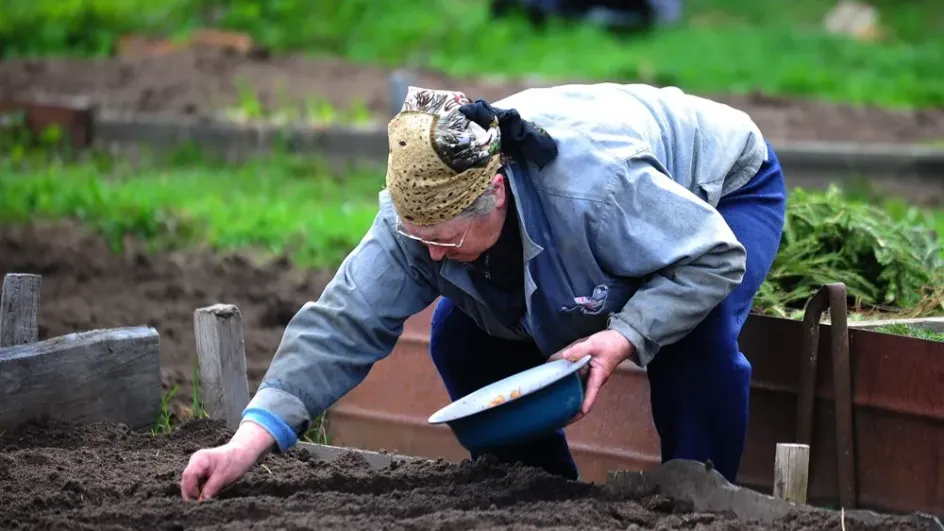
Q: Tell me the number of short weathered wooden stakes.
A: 3